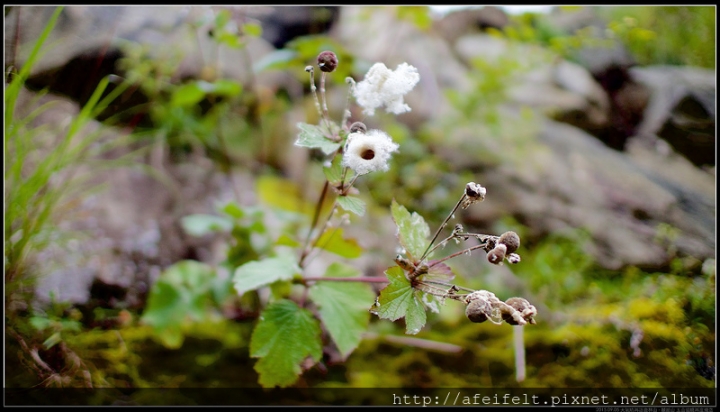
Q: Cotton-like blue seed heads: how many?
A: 0